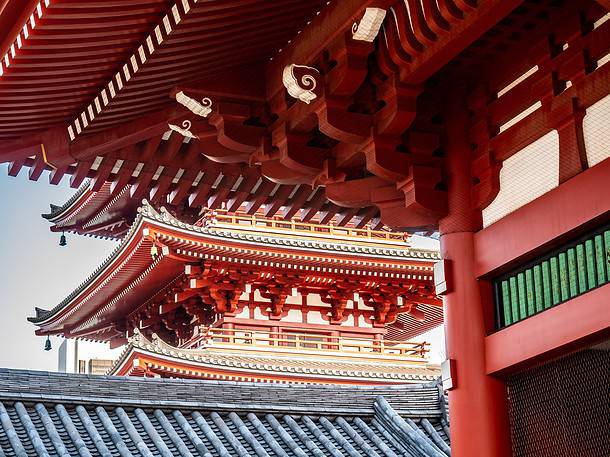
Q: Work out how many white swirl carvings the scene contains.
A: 4